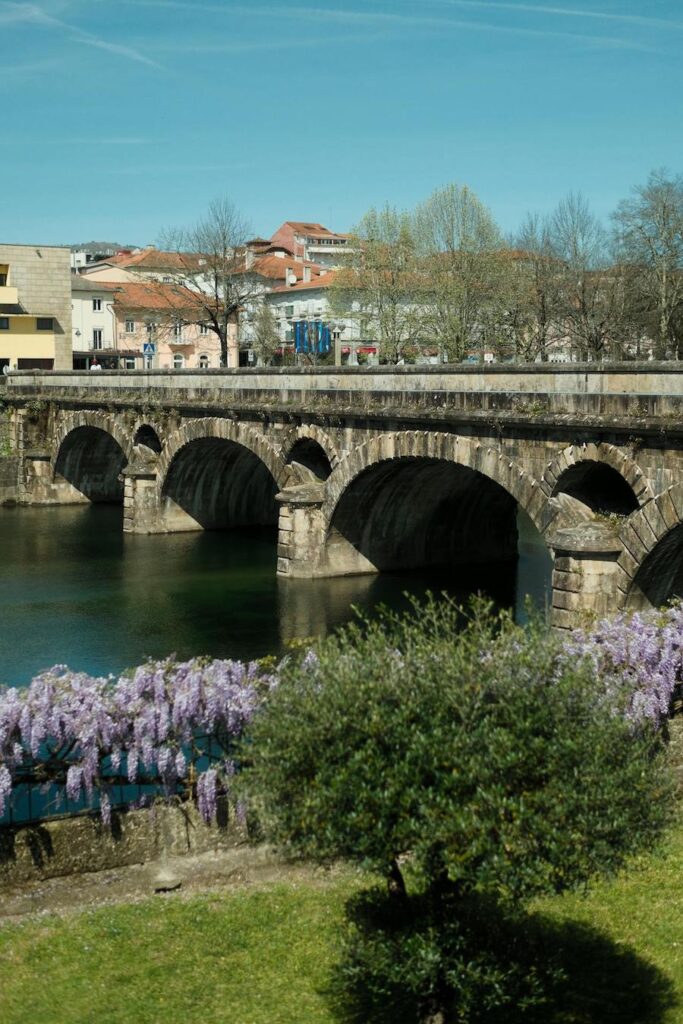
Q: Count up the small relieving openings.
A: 3